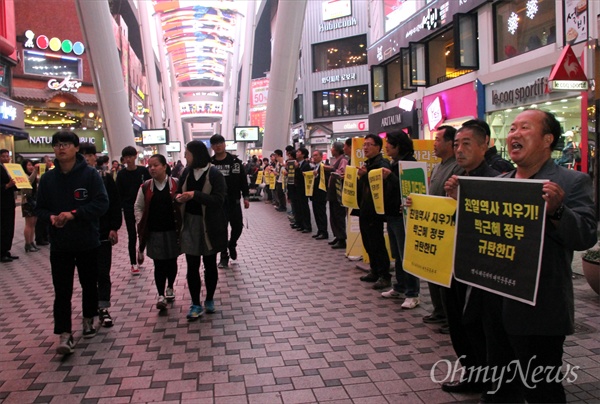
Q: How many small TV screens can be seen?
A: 4